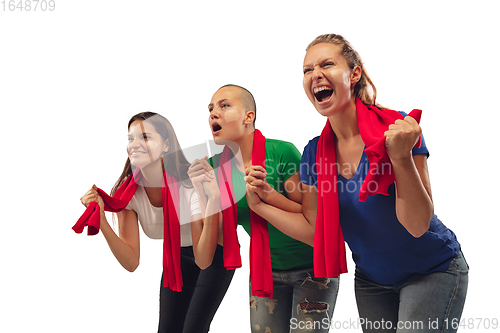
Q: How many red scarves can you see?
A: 3